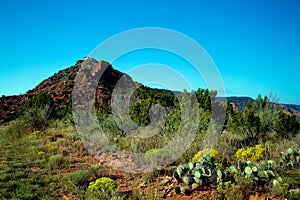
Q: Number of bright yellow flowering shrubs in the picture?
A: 3